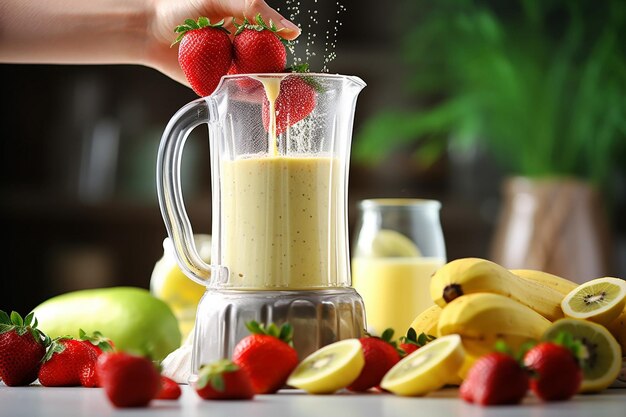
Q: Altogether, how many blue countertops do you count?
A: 0